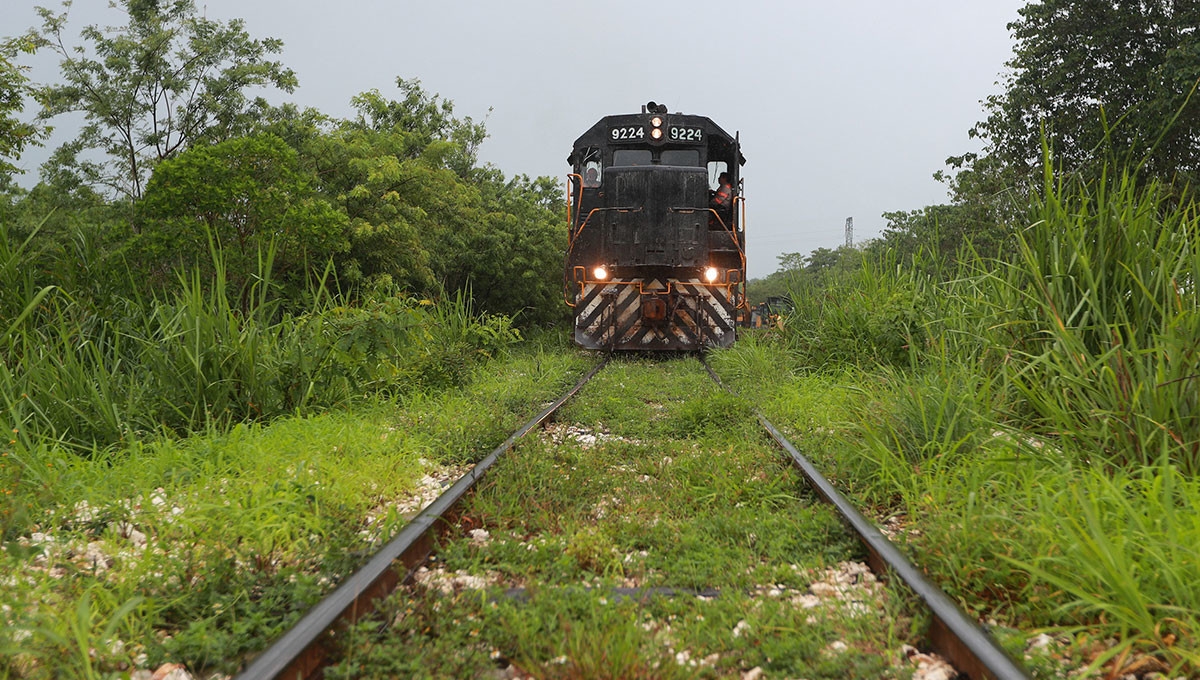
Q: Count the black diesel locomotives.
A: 1